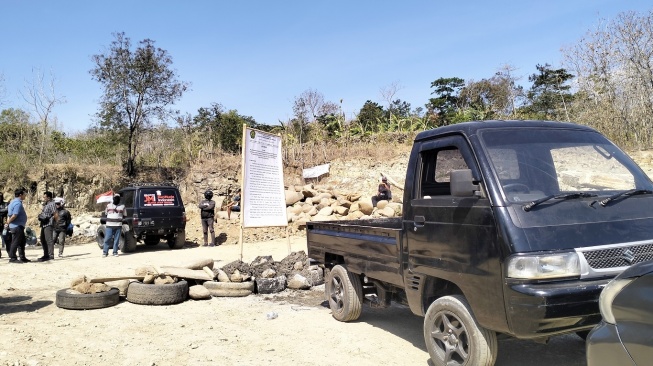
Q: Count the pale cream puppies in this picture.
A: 0